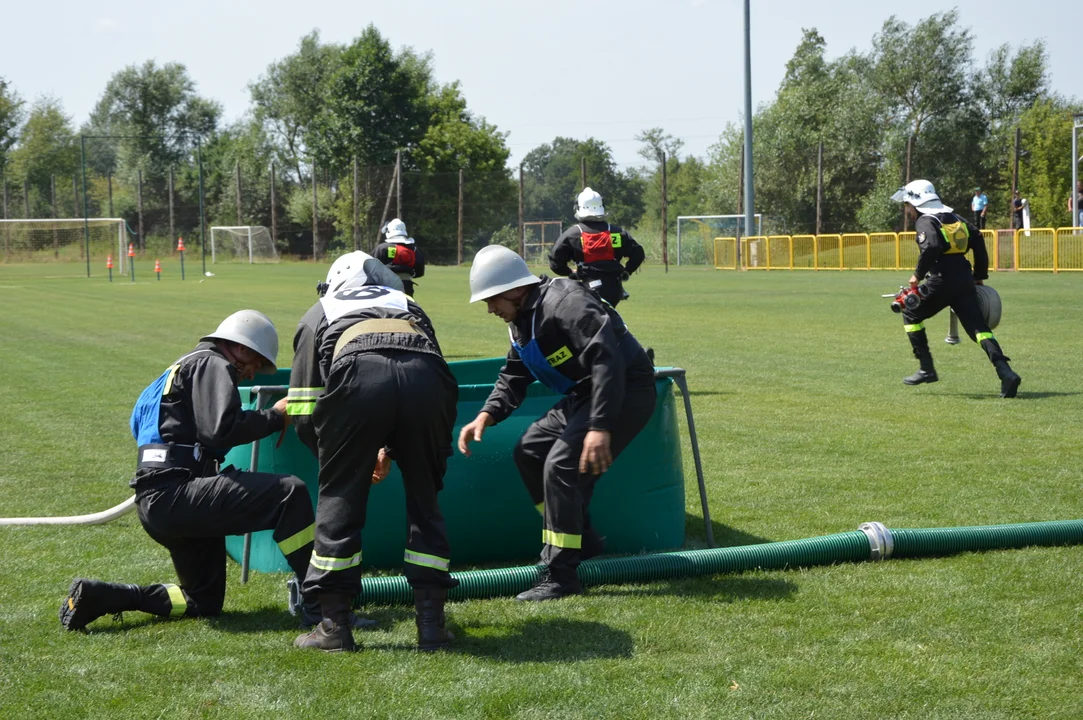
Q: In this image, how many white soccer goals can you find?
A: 3